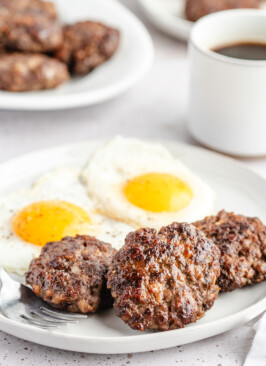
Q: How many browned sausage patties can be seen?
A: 8